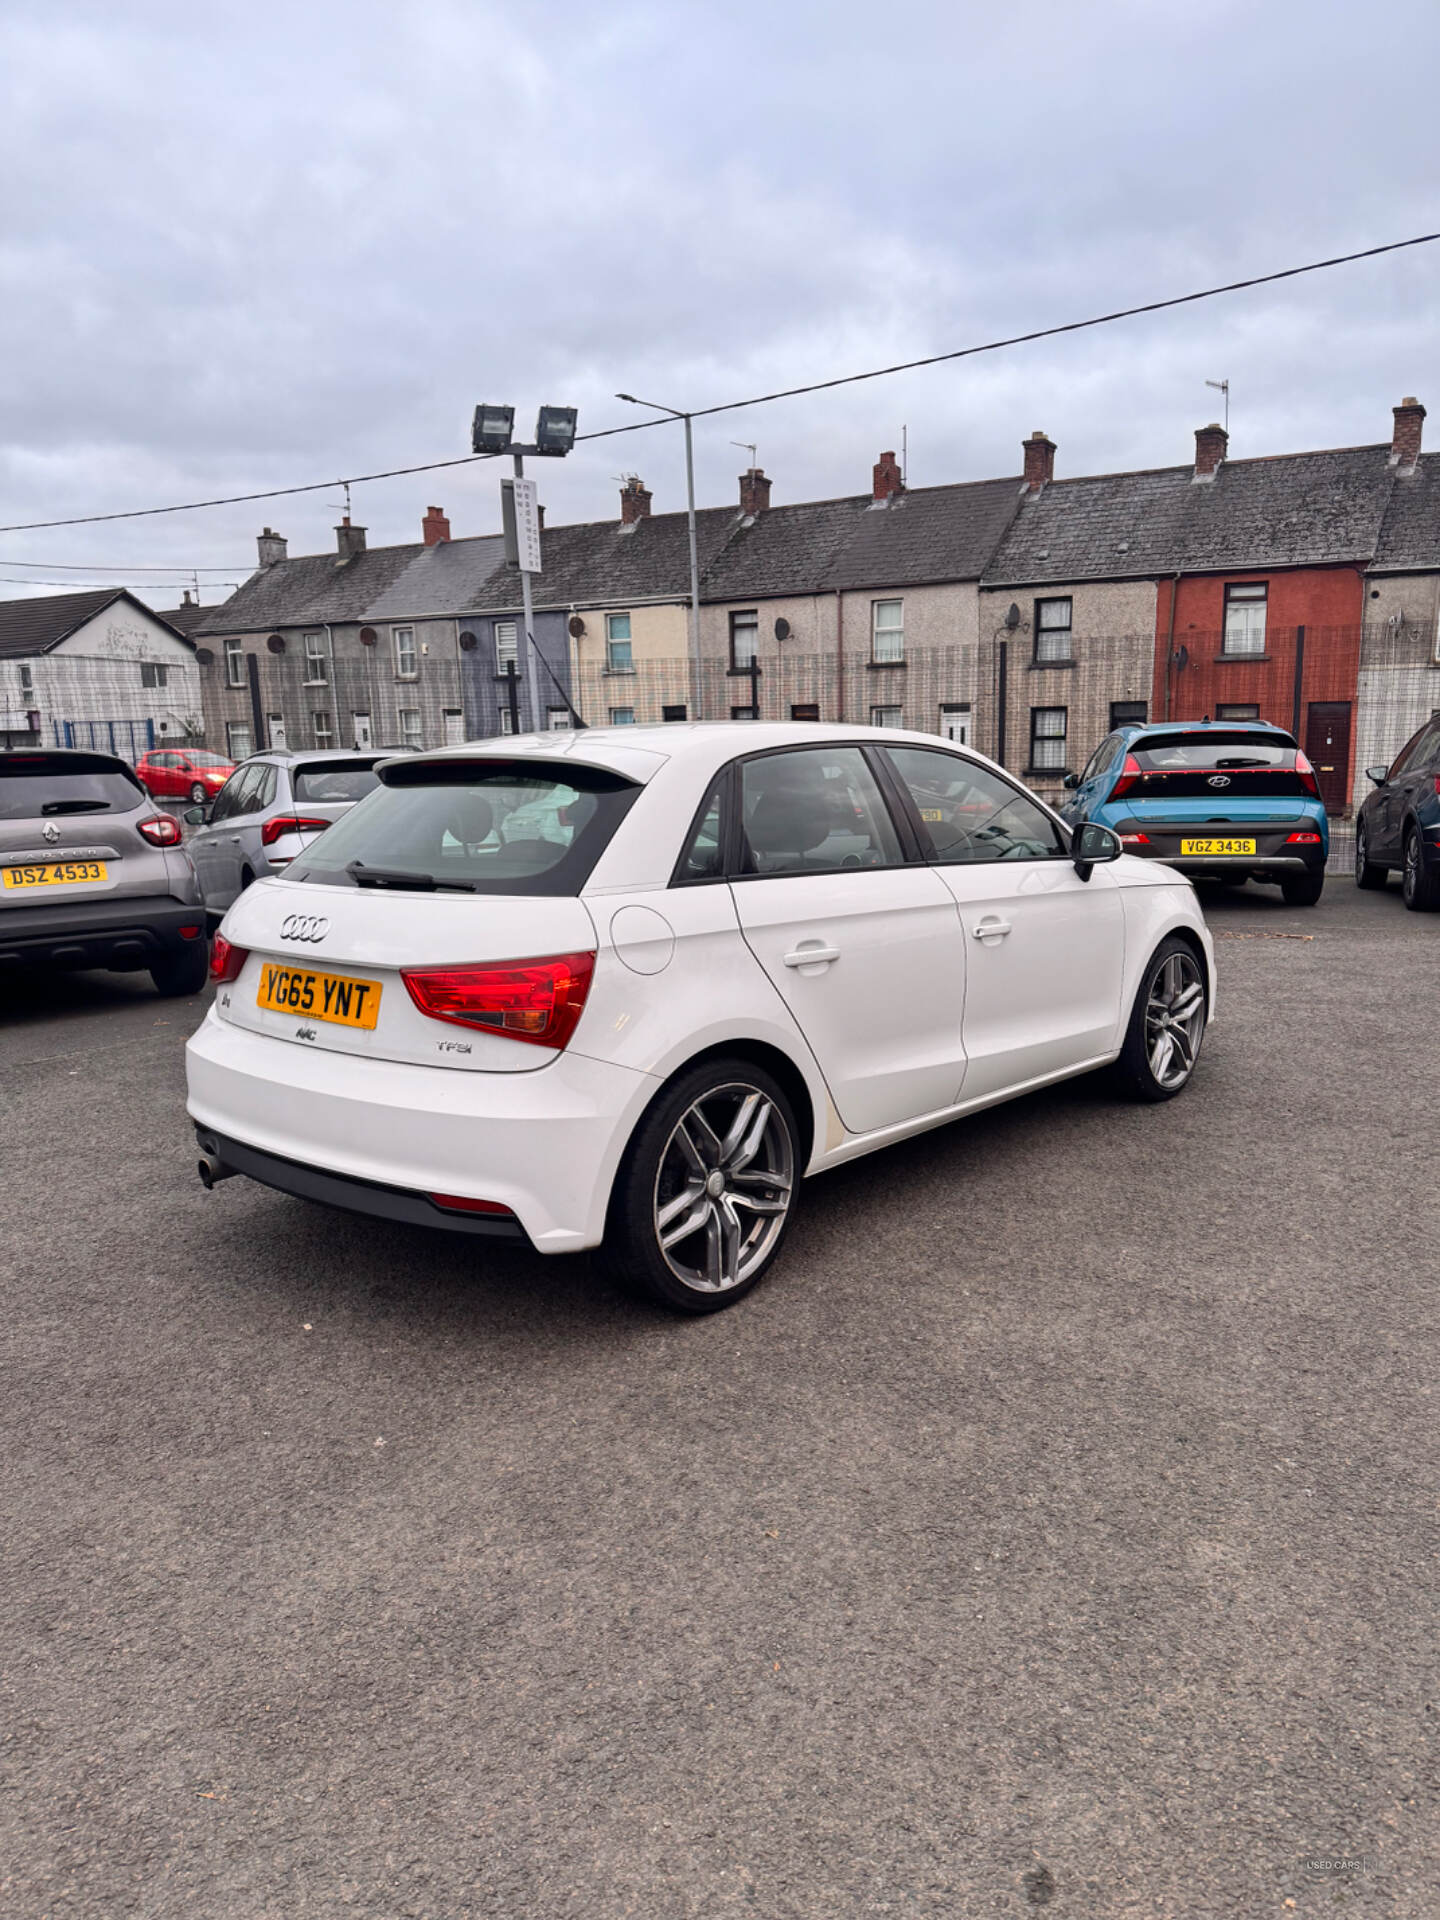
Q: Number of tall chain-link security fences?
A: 1